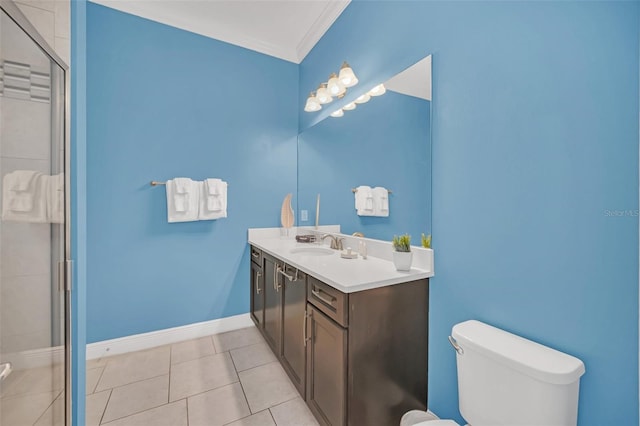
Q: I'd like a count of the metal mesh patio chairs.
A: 0